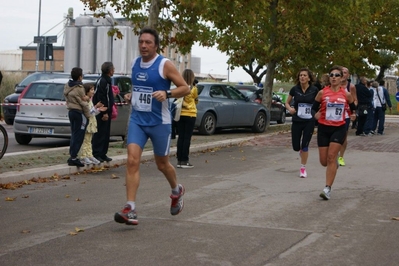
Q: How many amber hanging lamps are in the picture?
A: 0